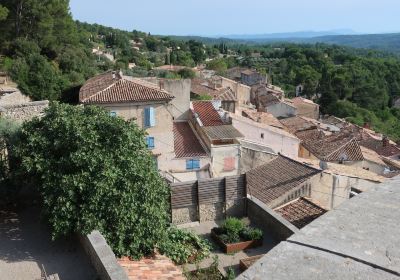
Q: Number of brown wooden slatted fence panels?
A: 3